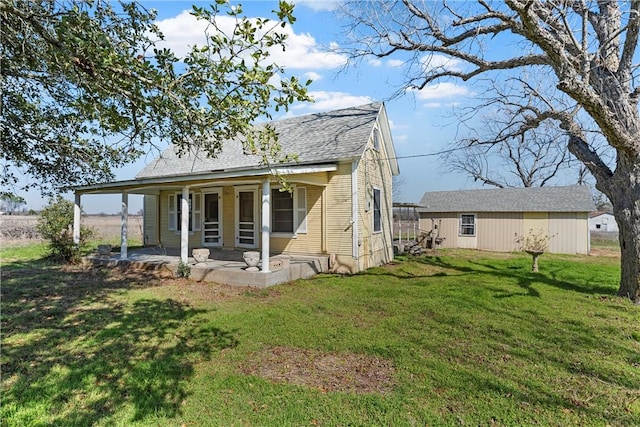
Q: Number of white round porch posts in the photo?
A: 4